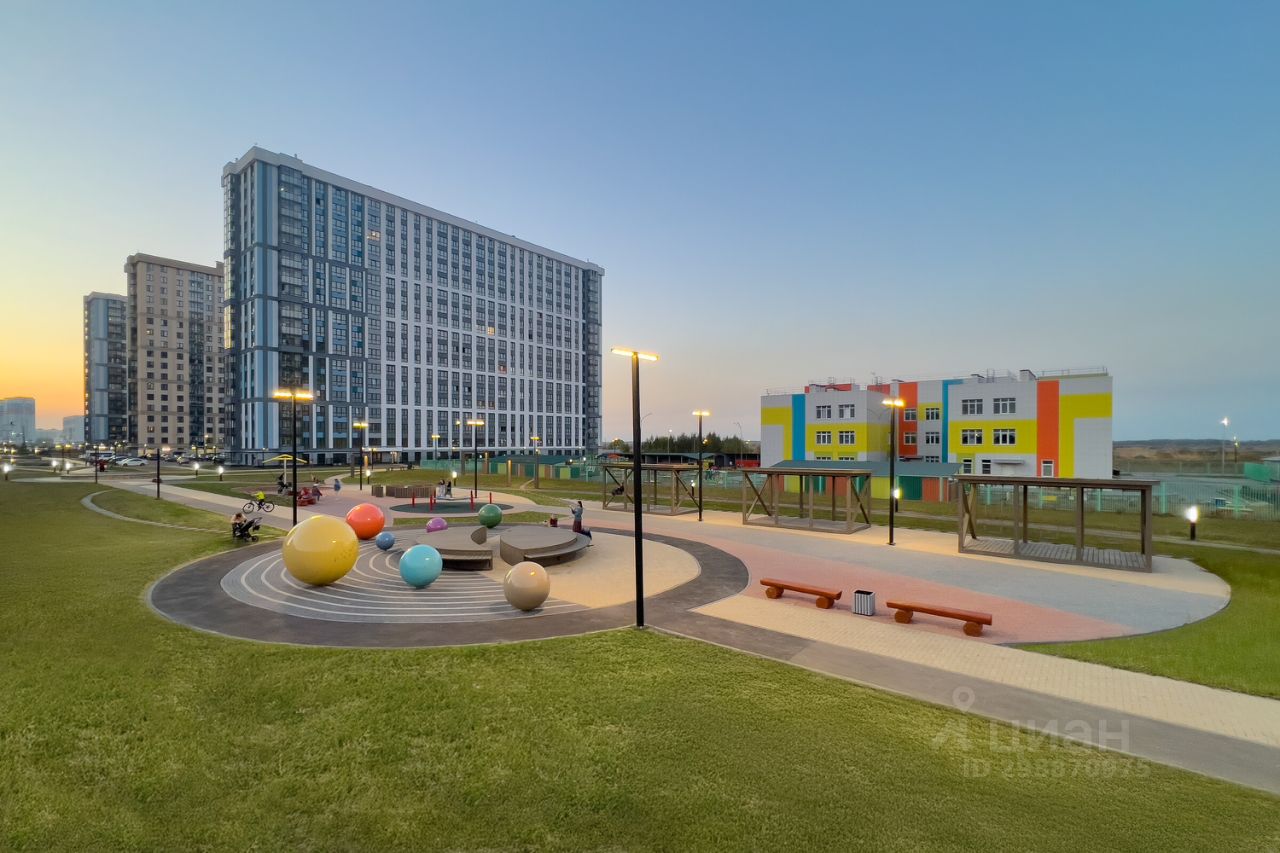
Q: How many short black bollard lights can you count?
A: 10